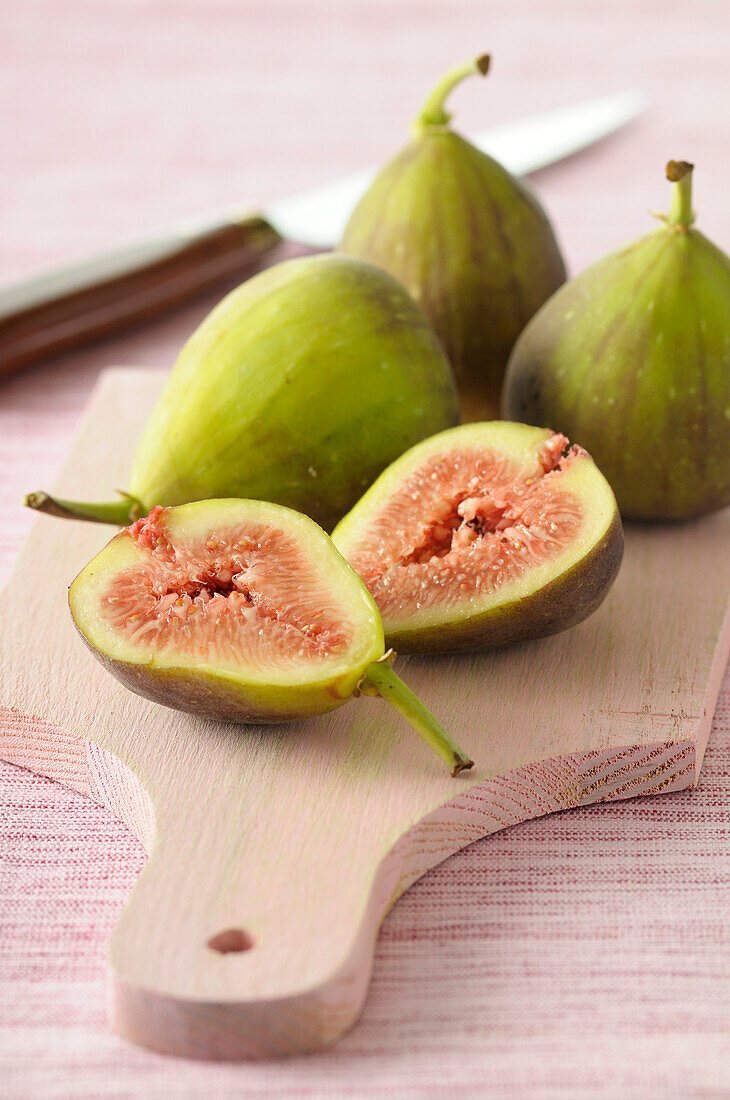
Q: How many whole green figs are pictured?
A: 3